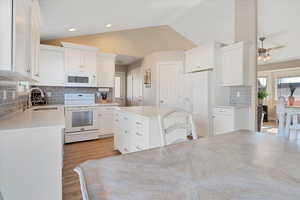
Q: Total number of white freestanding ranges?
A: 1